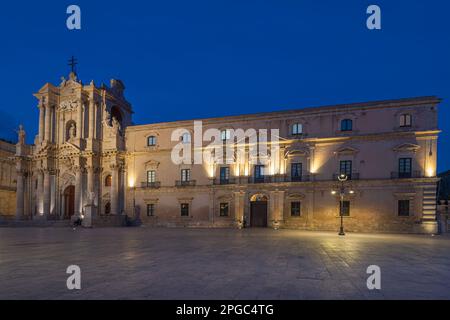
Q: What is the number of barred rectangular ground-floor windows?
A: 6